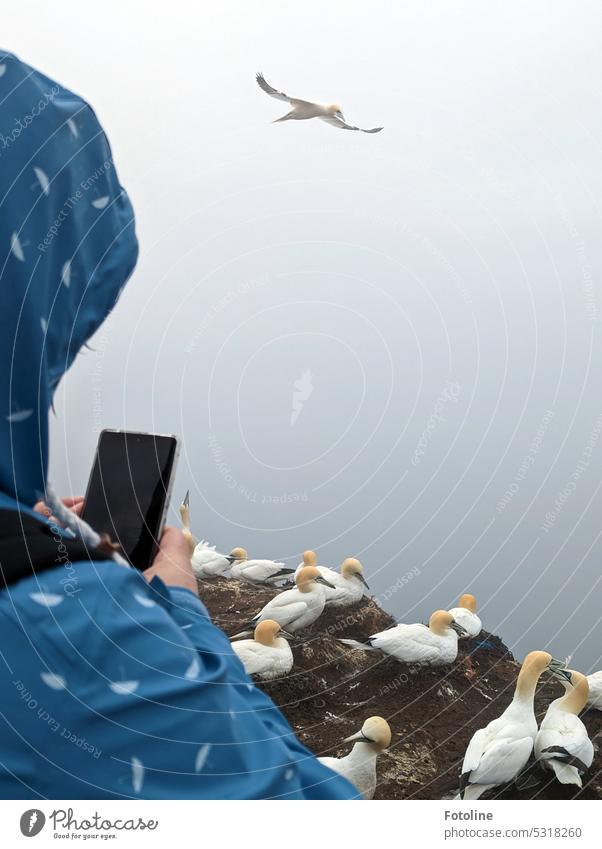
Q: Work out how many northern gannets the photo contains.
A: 13